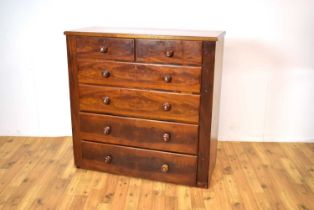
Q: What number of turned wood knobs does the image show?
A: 10